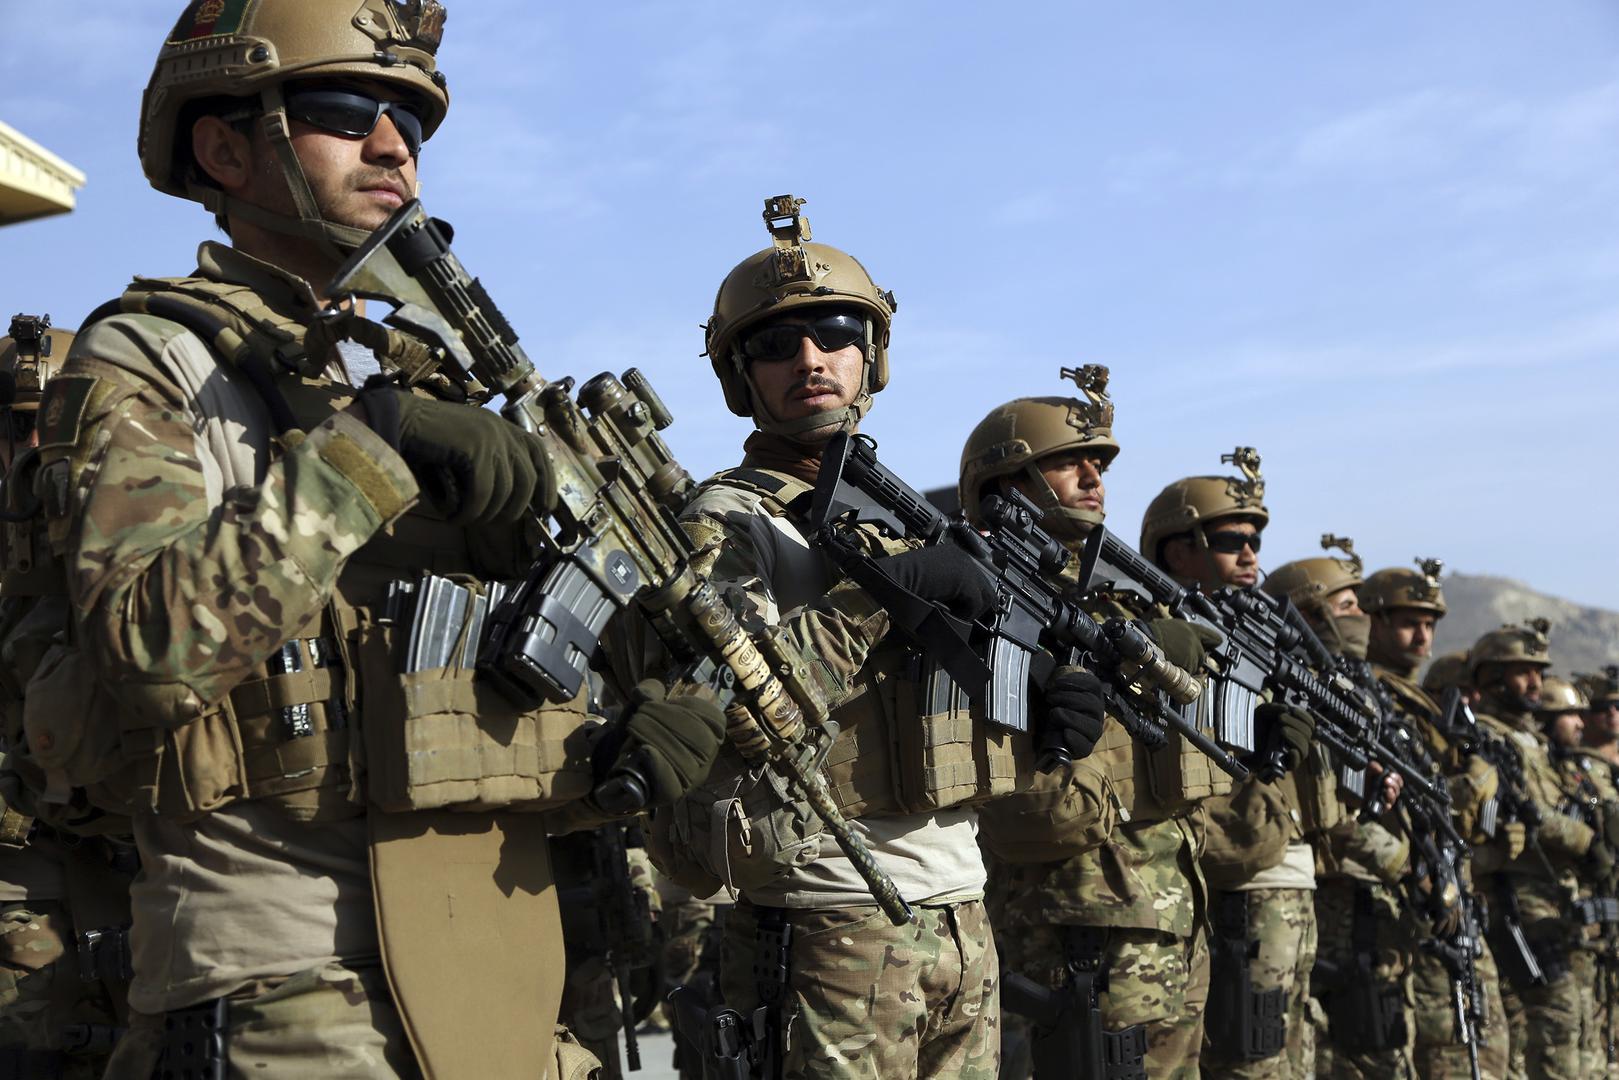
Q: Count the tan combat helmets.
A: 11